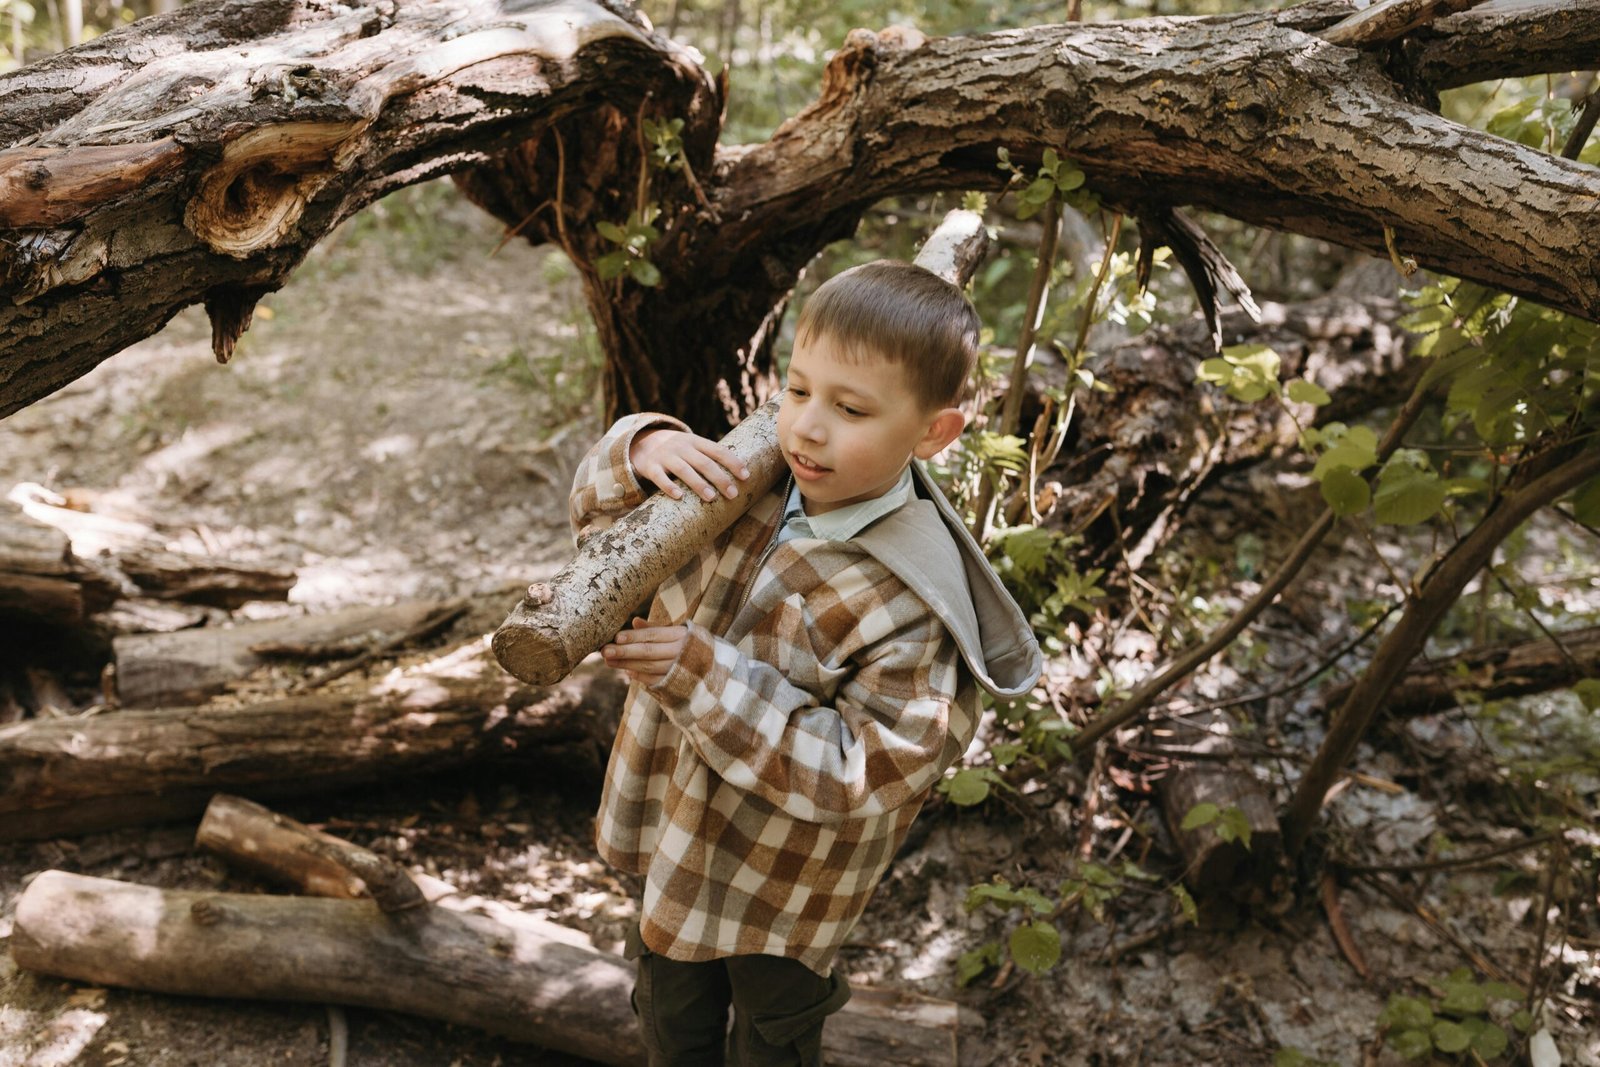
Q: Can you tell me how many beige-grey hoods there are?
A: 1